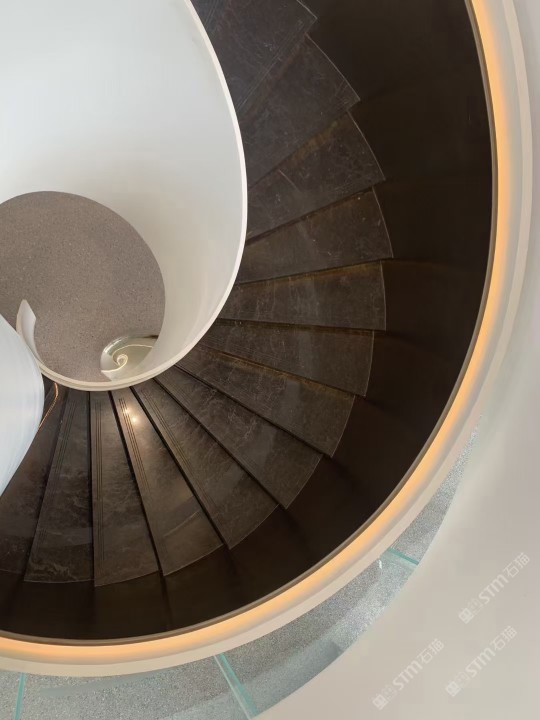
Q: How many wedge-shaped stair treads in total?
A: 13